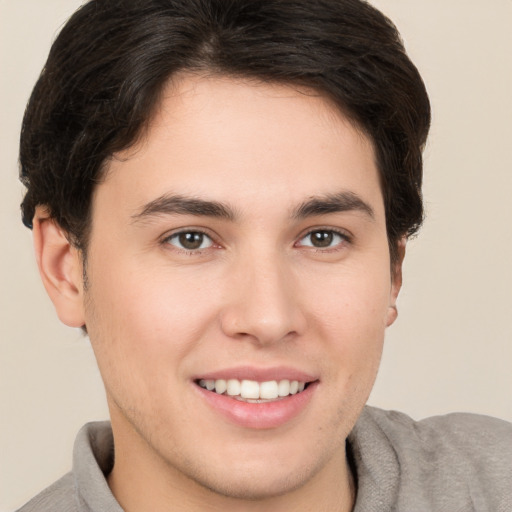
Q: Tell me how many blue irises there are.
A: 0